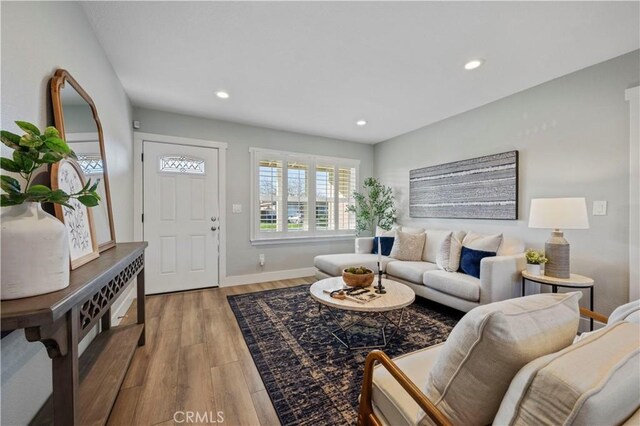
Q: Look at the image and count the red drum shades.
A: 0